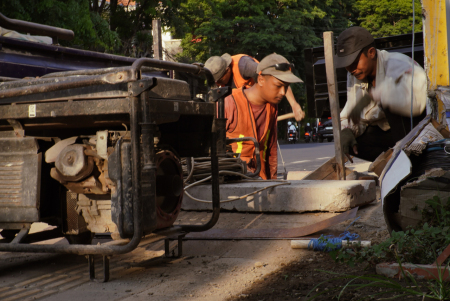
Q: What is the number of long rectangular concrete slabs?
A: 1